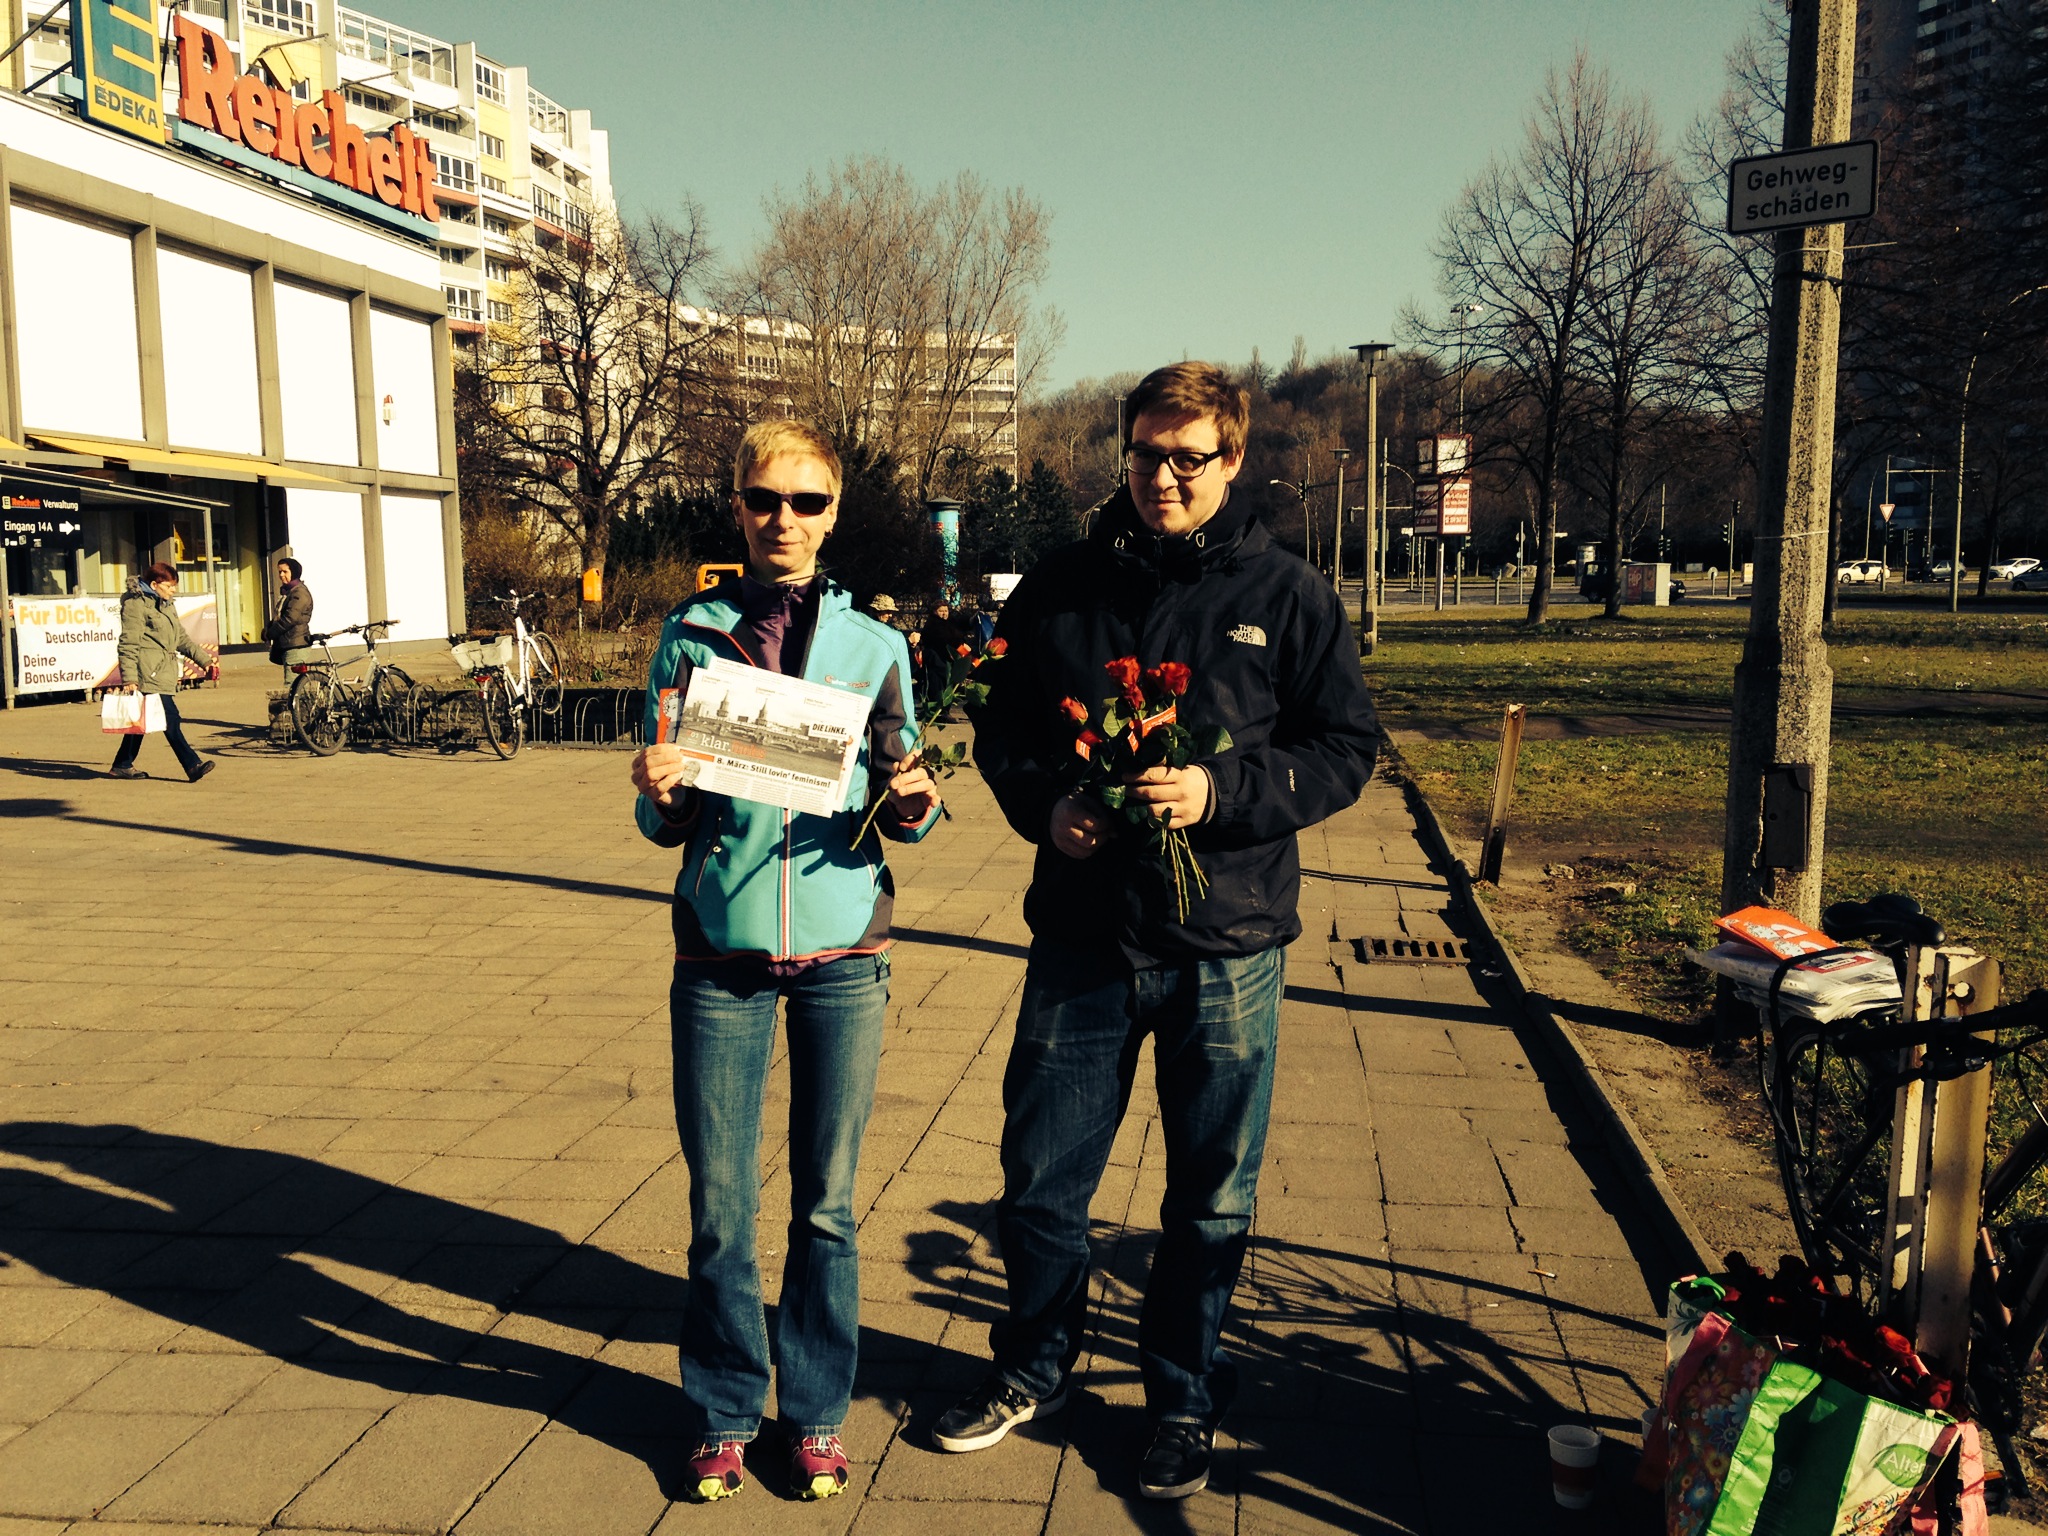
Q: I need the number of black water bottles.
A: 0